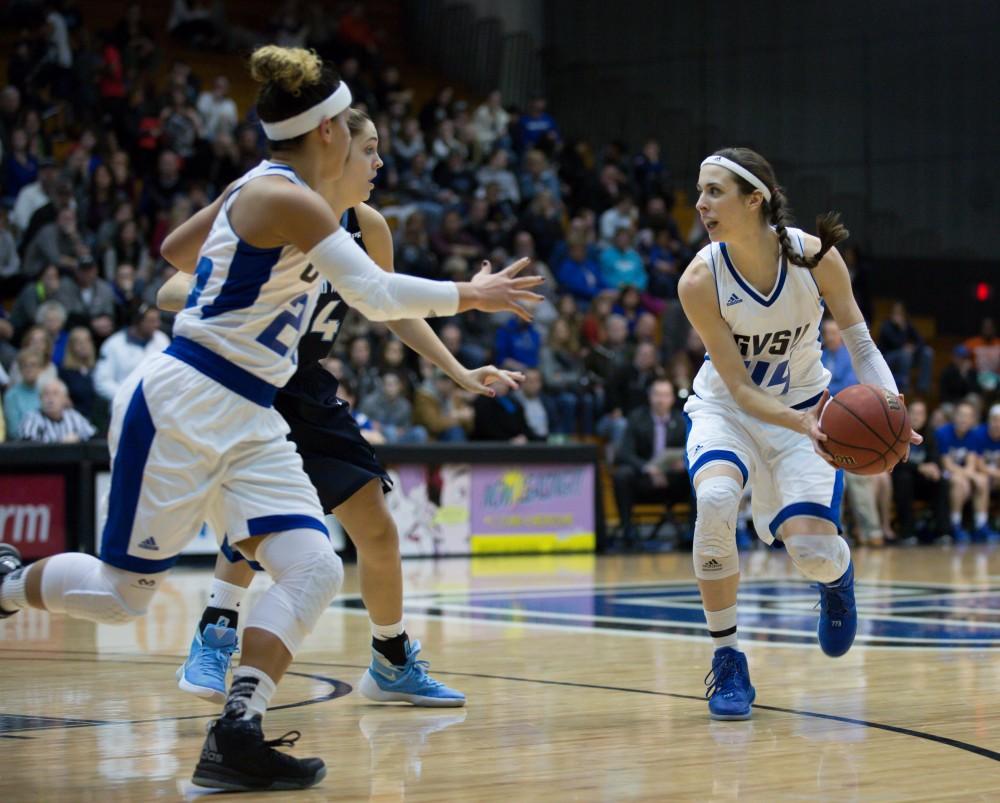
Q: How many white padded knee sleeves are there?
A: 4